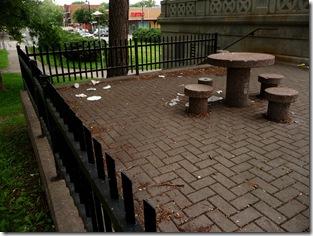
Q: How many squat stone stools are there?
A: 4